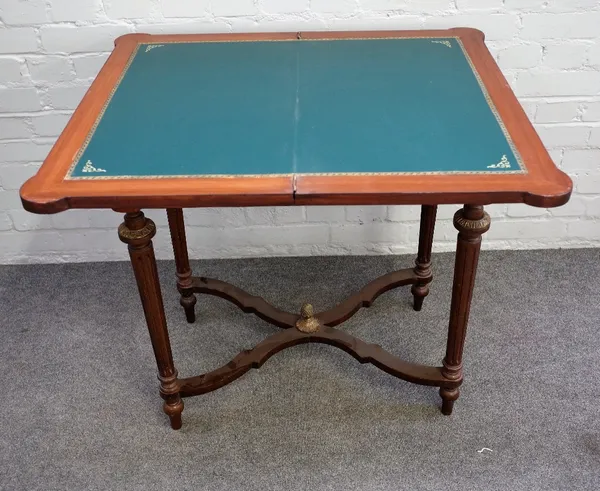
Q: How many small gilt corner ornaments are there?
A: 4